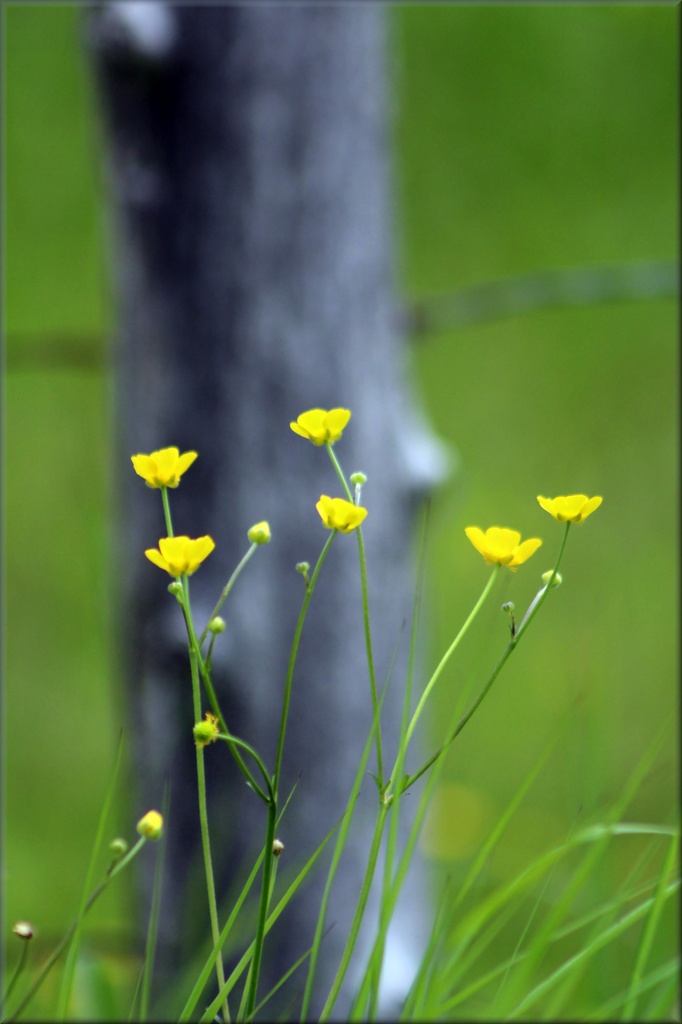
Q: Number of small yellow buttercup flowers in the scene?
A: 6